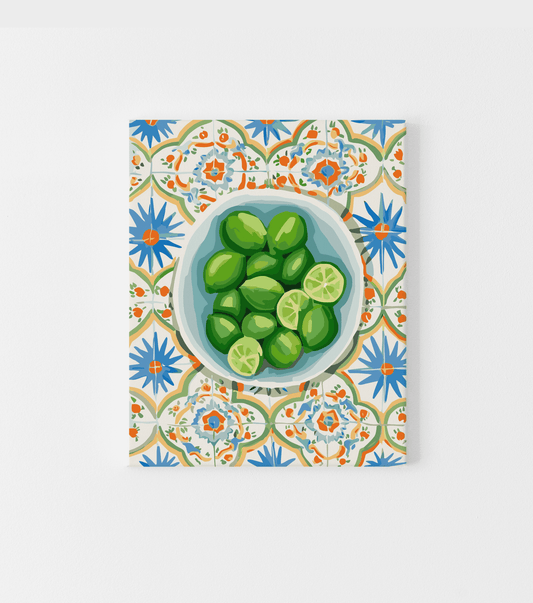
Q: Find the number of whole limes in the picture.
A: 11